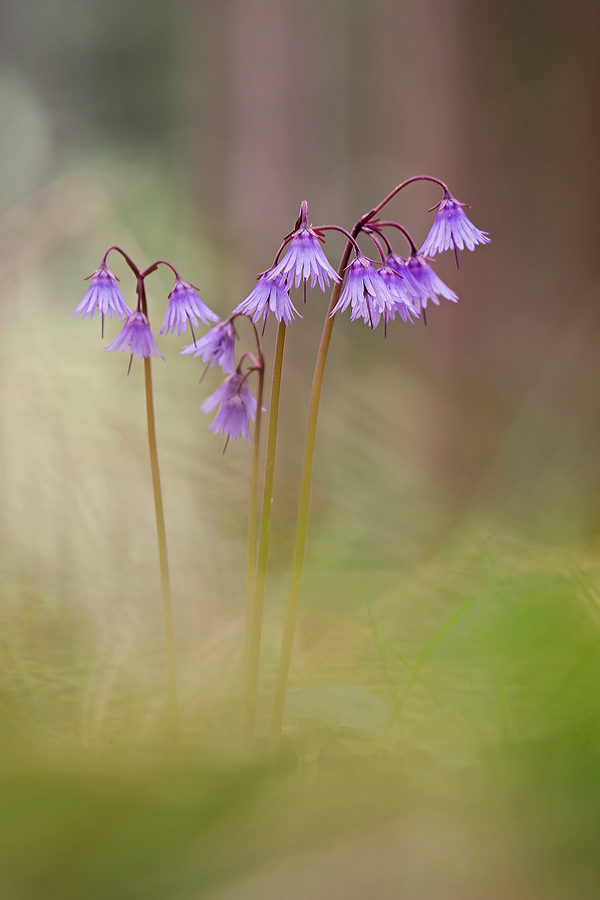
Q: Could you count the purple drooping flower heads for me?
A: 13